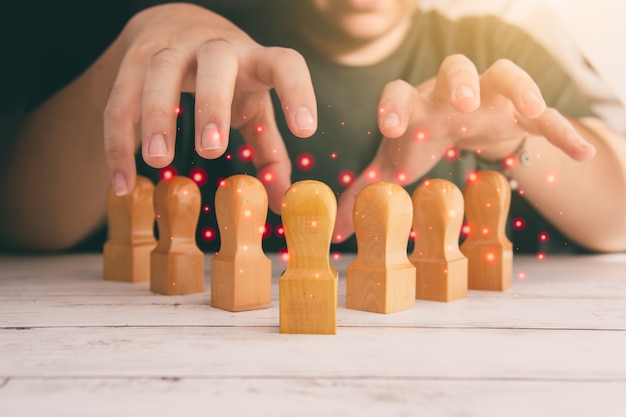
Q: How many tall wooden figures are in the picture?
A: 7